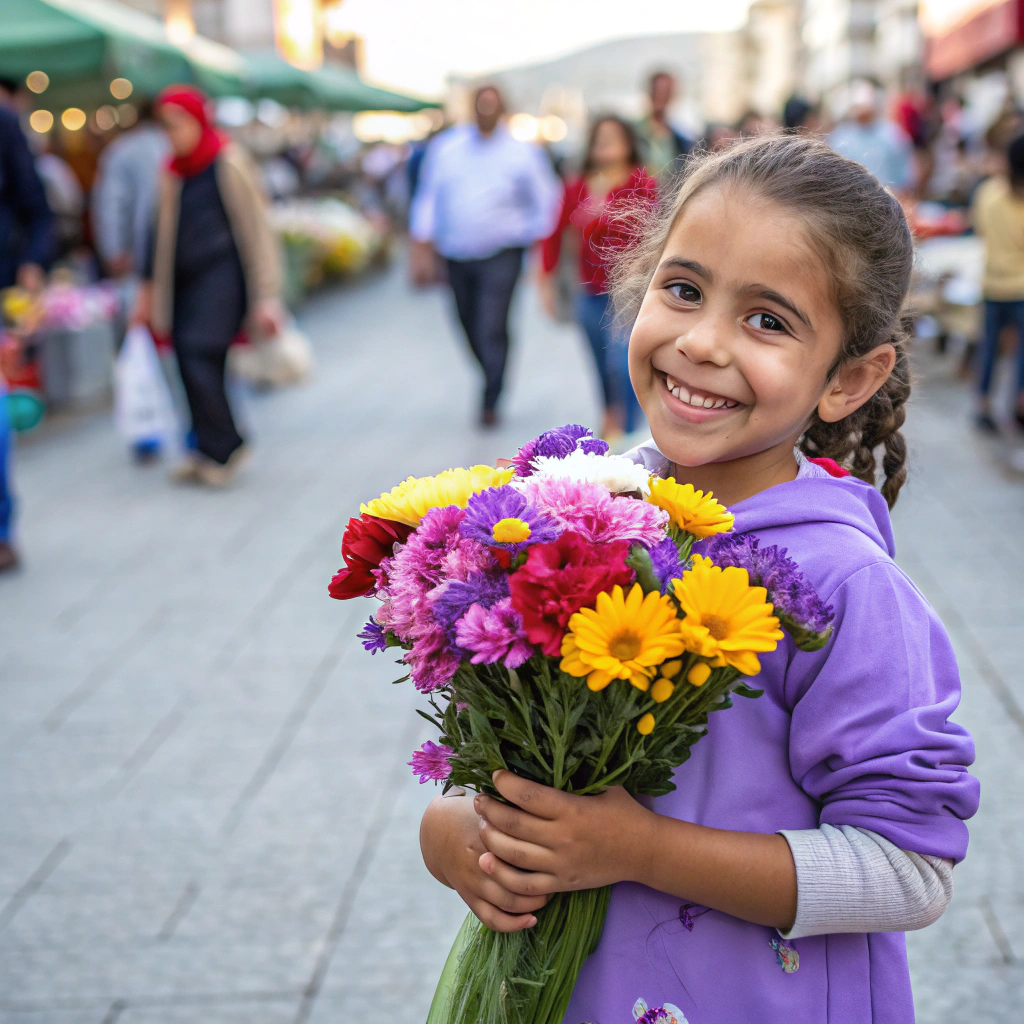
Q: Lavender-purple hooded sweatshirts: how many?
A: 1